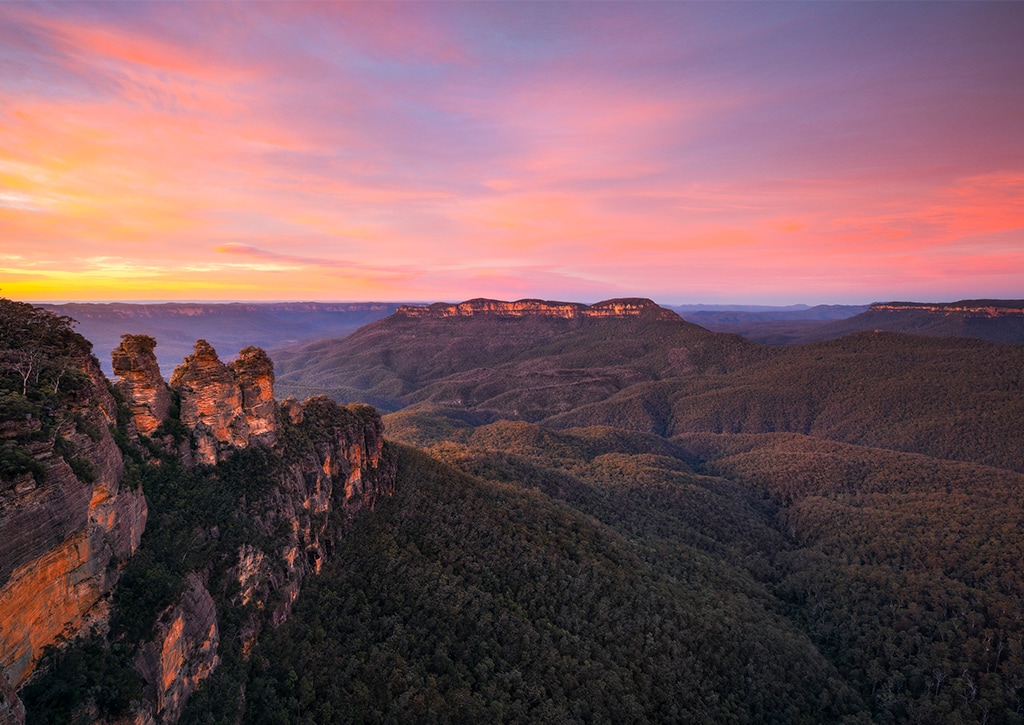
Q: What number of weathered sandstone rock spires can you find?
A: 3